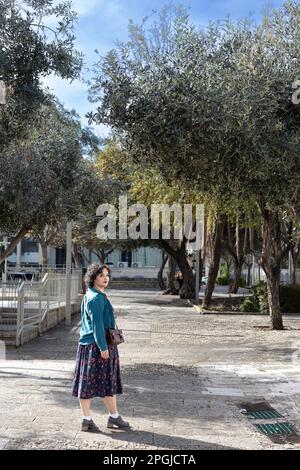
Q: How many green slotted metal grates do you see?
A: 2